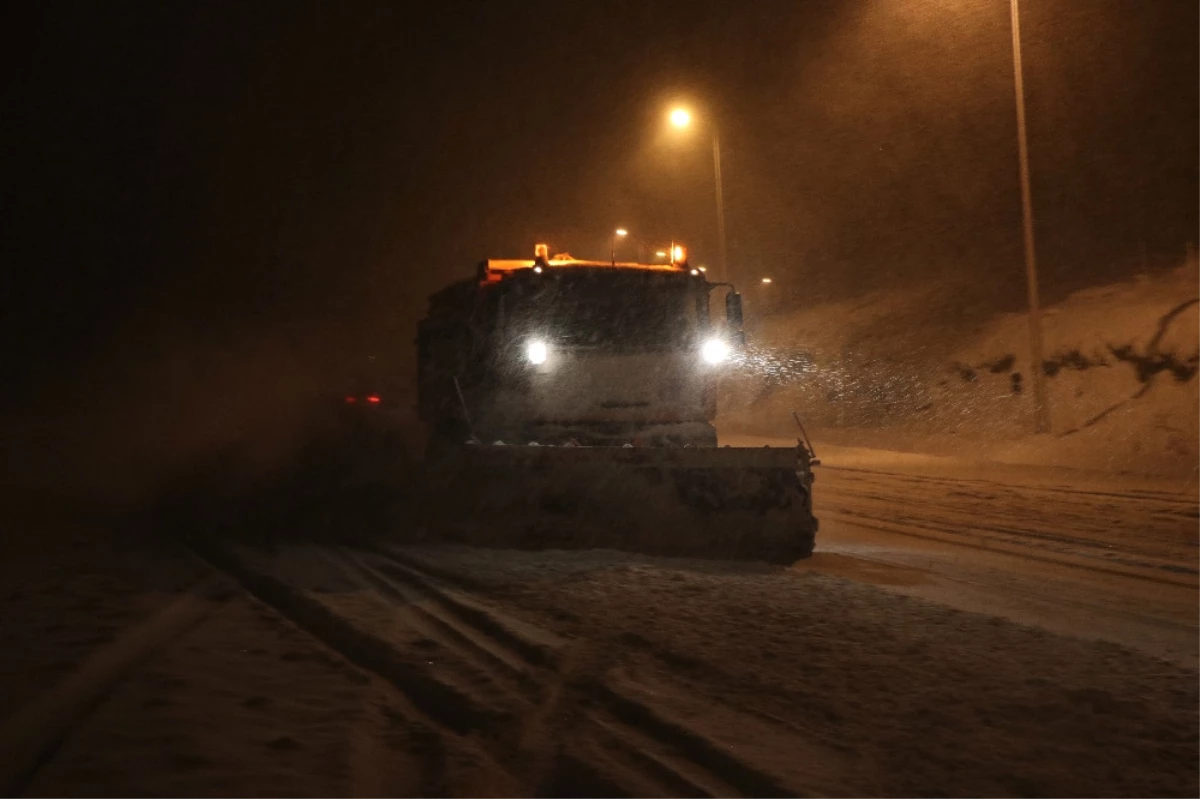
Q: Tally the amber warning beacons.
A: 2